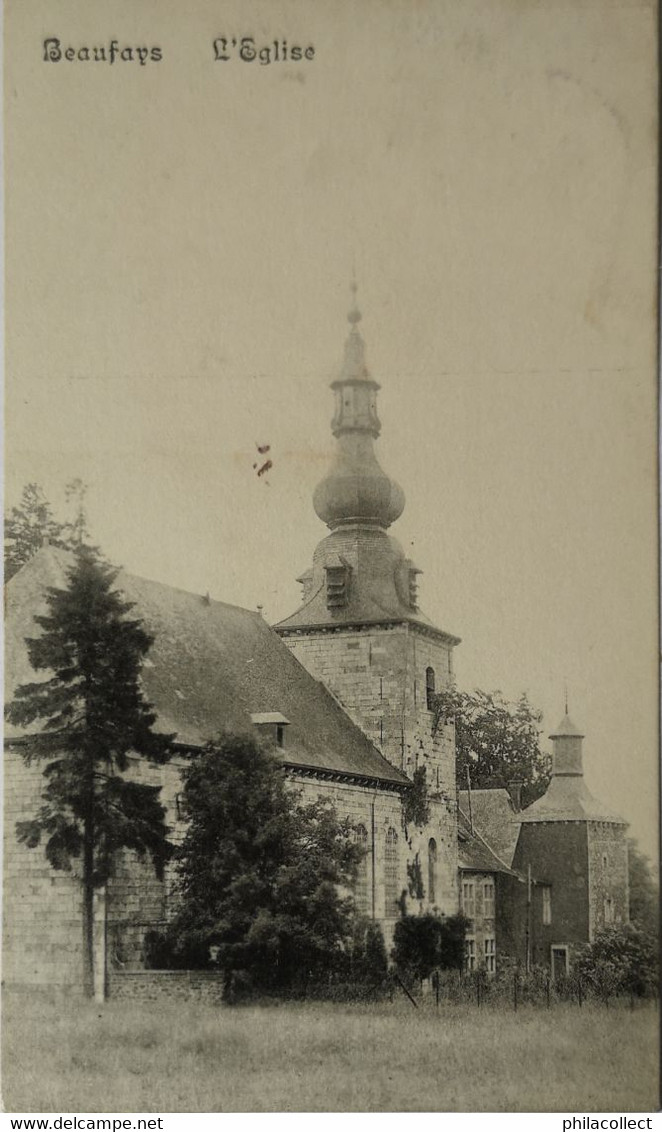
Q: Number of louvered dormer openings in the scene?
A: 3